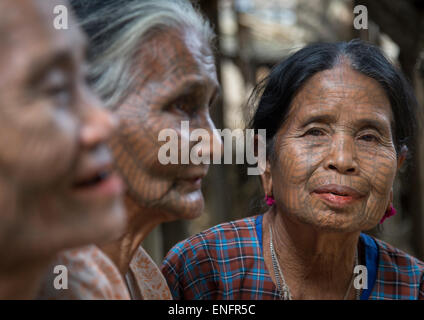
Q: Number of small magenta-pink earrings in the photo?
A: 2